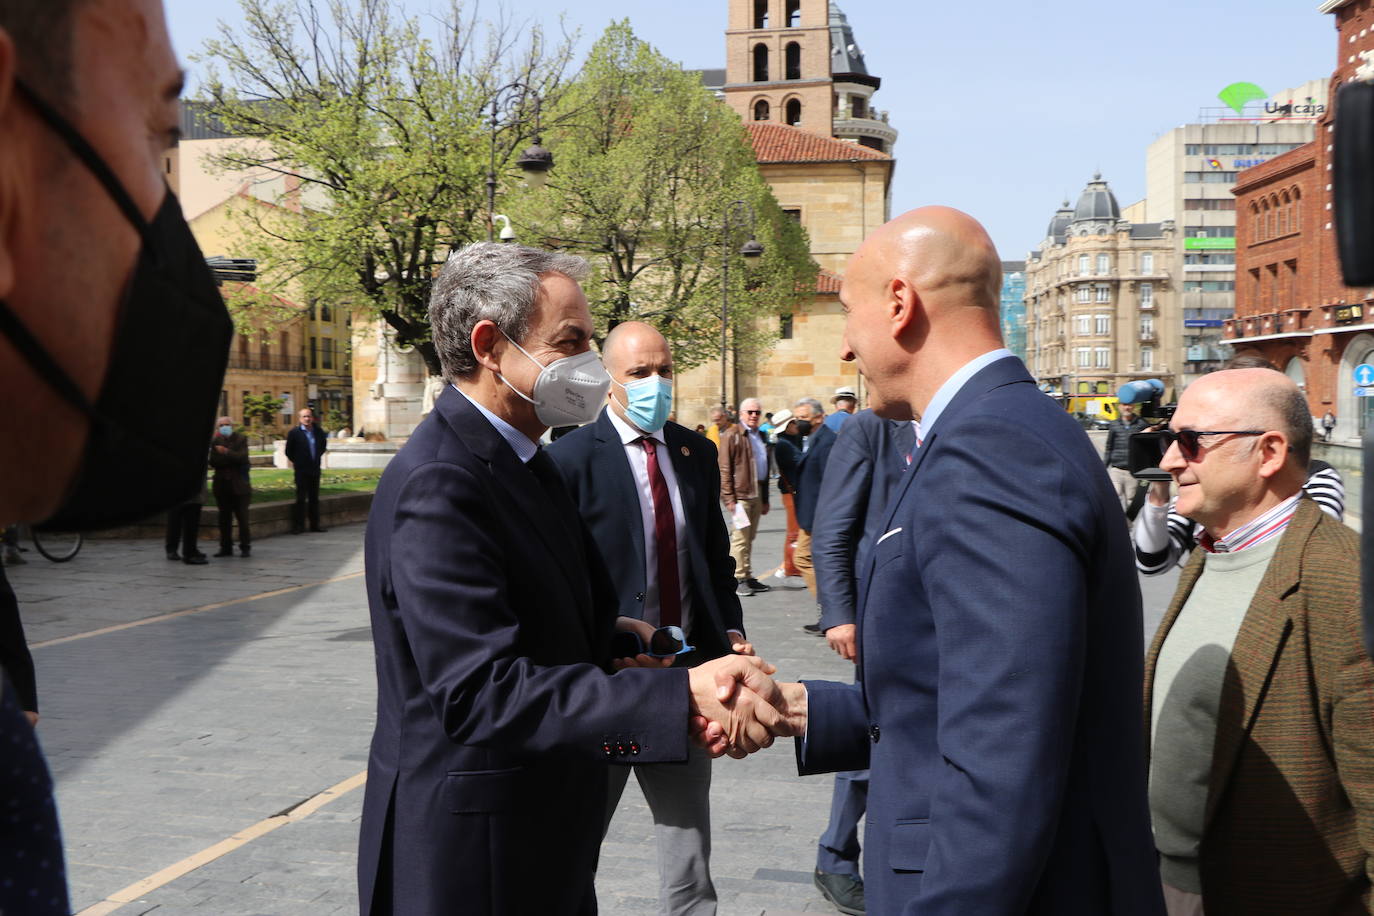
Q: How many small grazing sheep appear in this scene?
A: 0